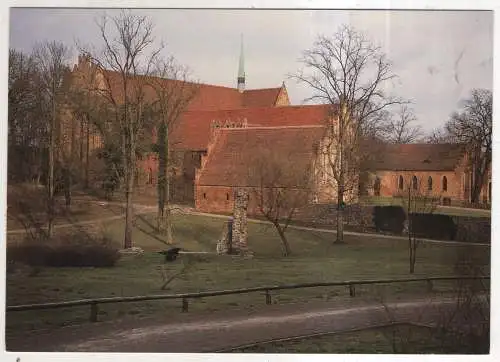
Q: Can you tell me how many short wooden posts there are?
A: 5